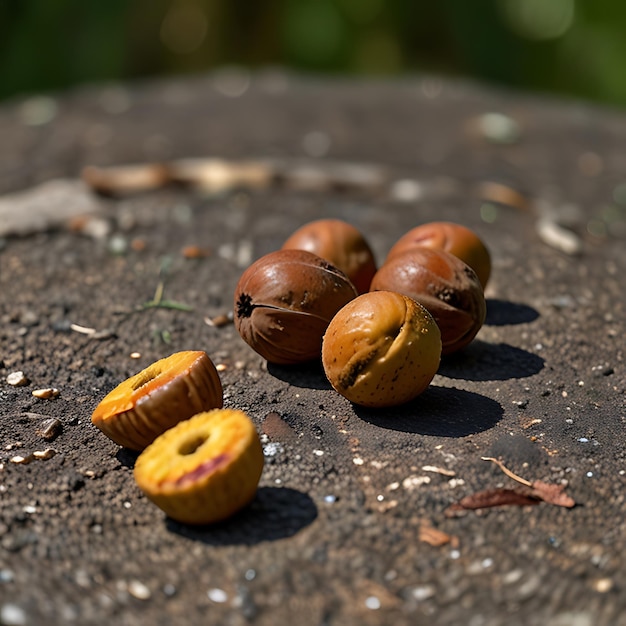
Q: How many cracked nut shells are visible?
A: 2